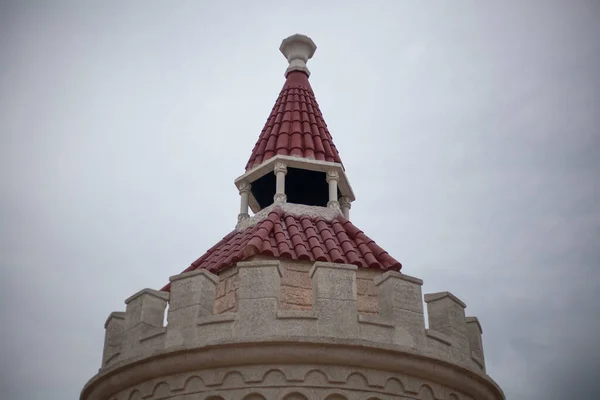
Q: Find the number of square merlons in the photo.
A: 8